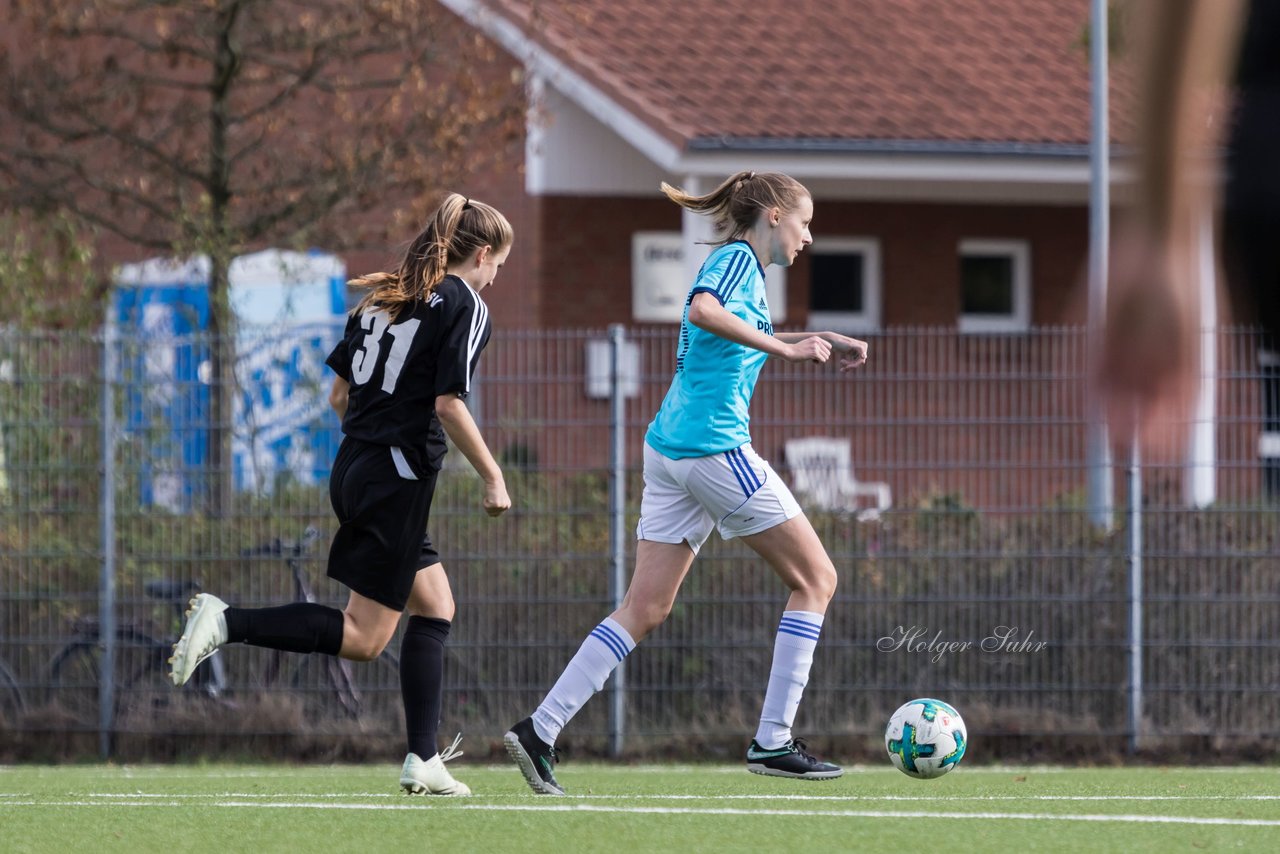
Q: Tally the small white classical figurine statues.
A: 0